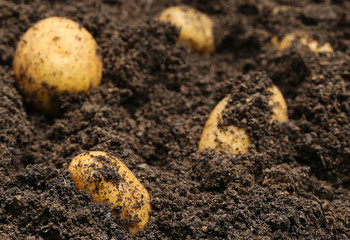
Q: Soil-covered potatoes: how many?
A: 5